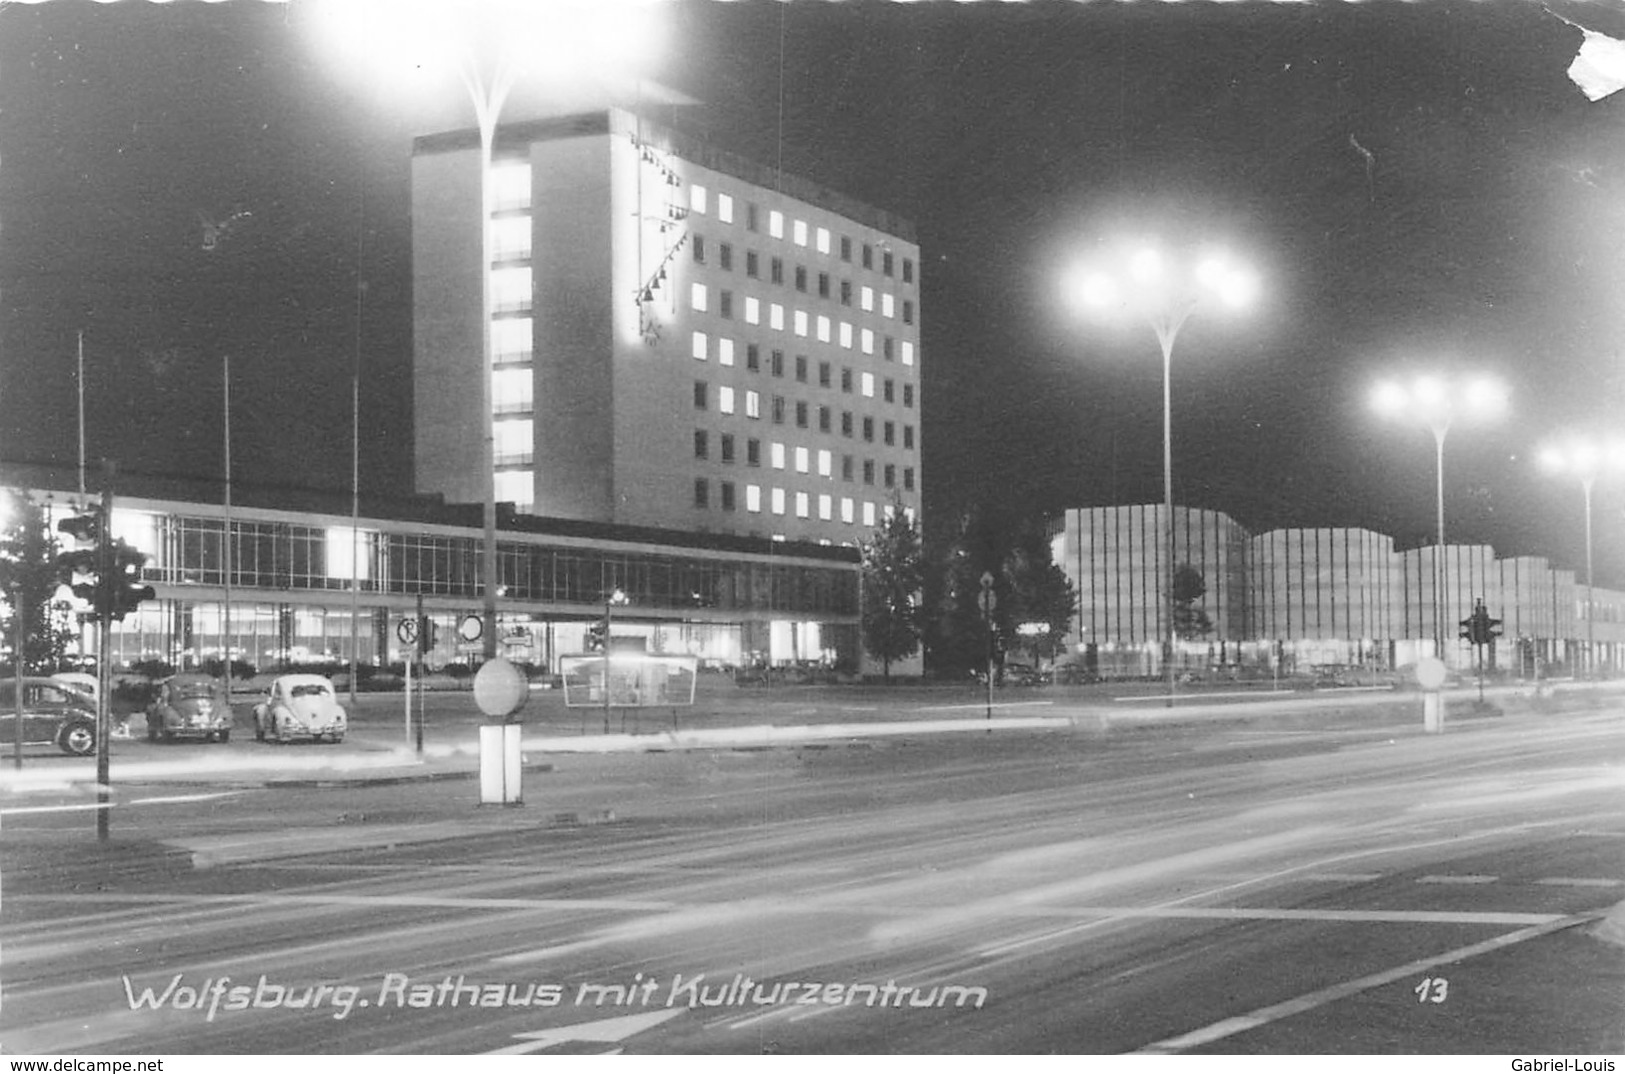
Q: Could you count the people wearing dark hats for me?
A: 0